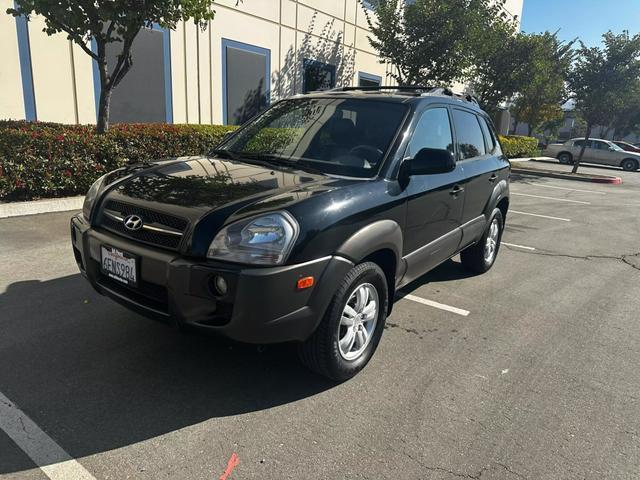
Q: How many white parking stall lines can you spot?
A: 6